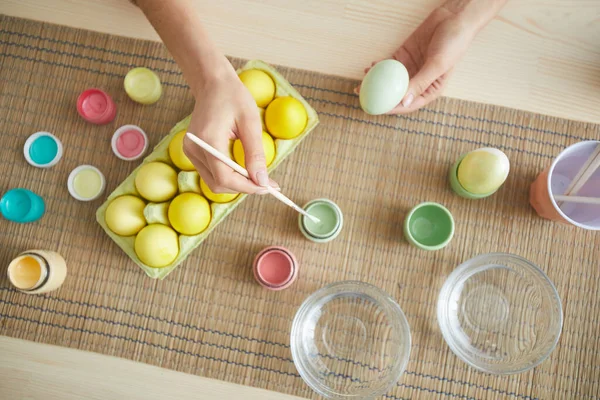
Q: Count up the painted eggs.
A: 11